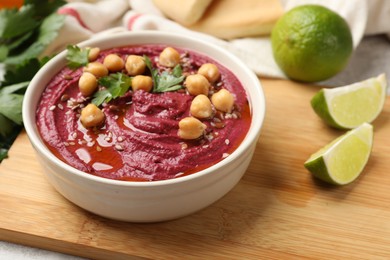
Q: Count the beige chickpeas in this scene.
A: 13